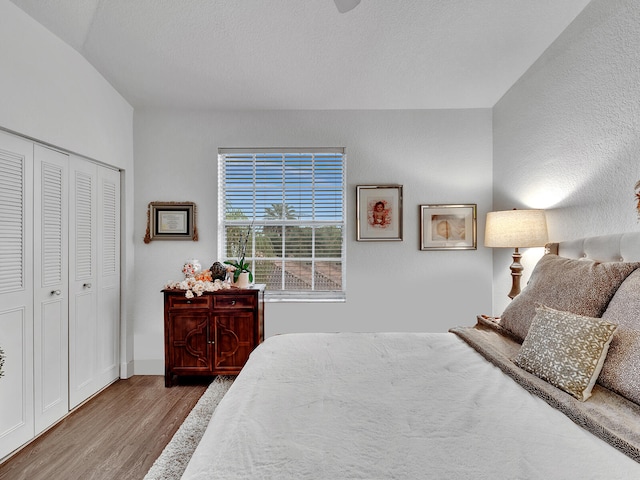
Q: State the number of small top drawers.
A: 2